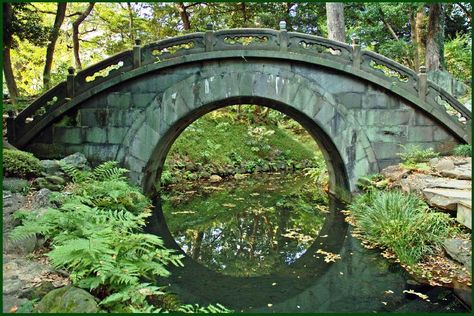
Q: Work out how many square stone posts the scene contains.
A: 7